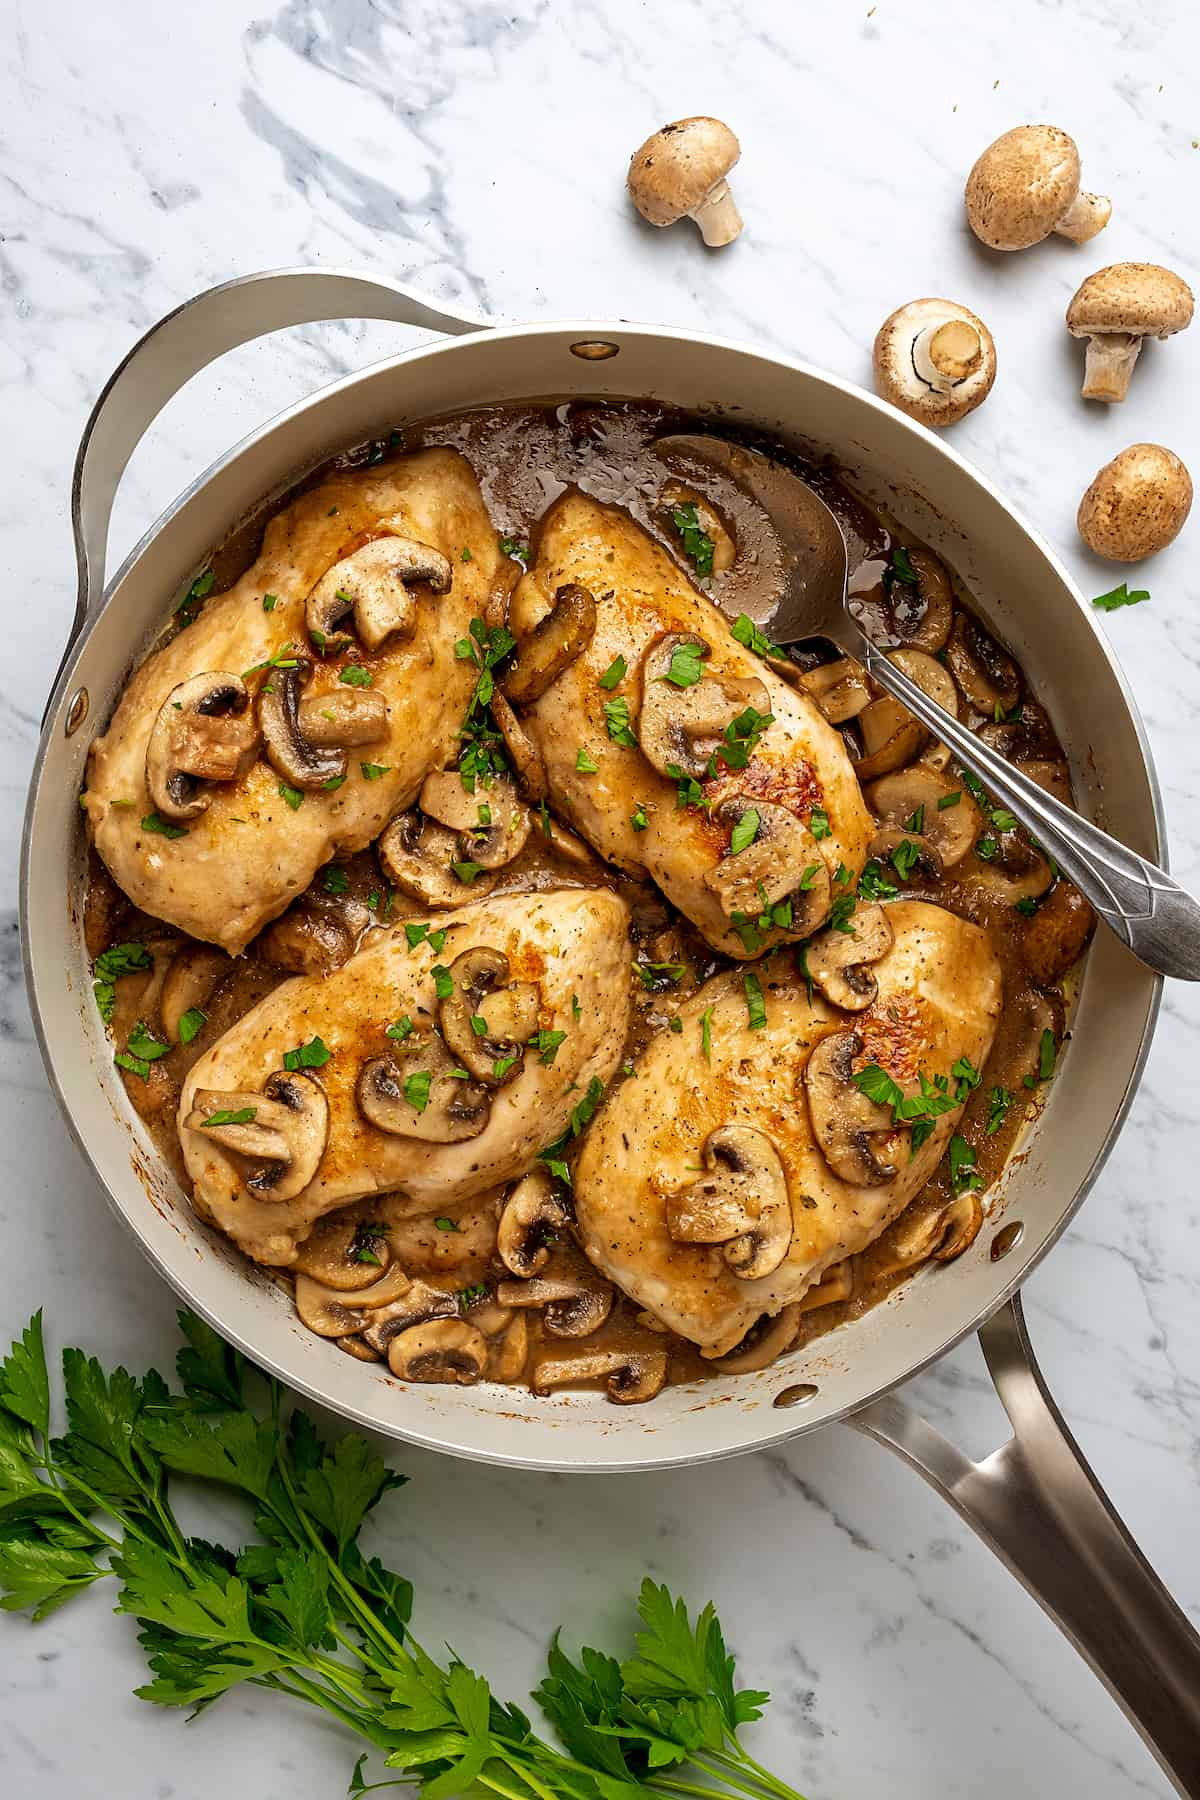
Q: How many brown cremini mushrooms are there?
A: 5